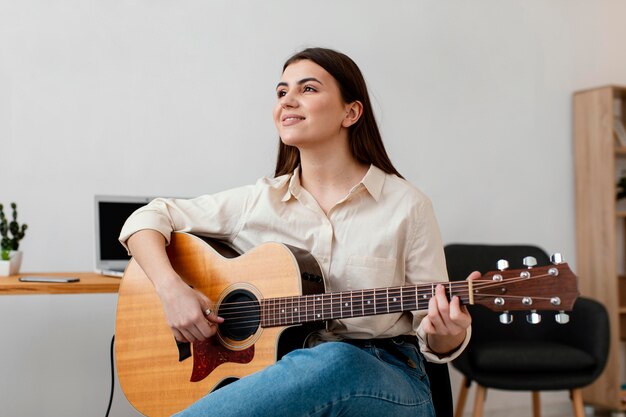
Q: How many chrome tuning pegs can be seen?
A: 6